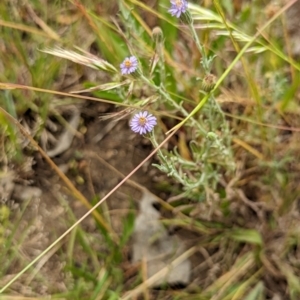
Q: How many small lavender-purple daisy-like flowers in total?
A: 3